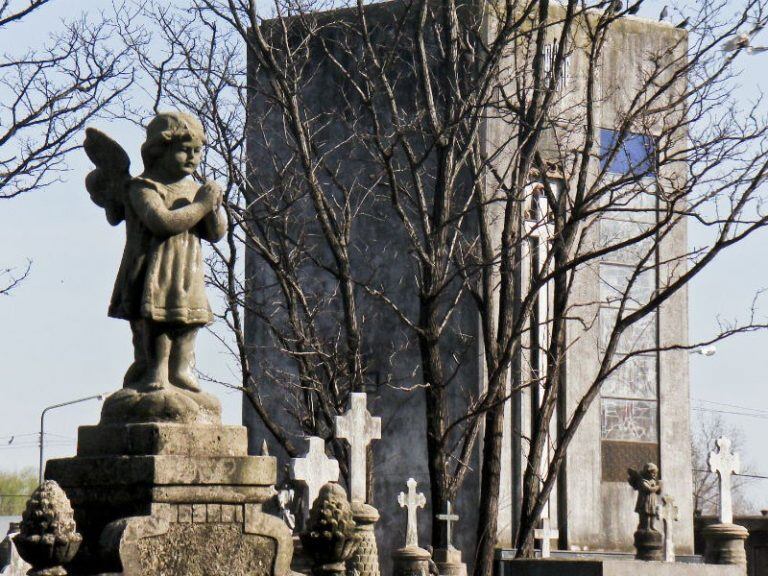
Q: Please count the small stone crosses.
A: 7